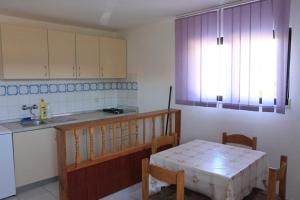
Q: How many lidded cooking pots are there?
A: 0